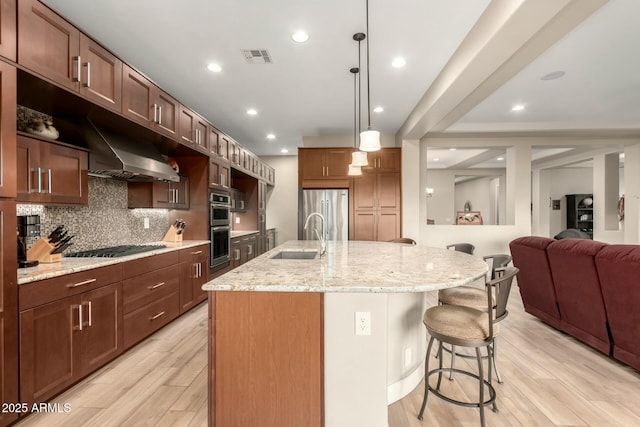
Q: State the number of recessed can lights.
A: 11